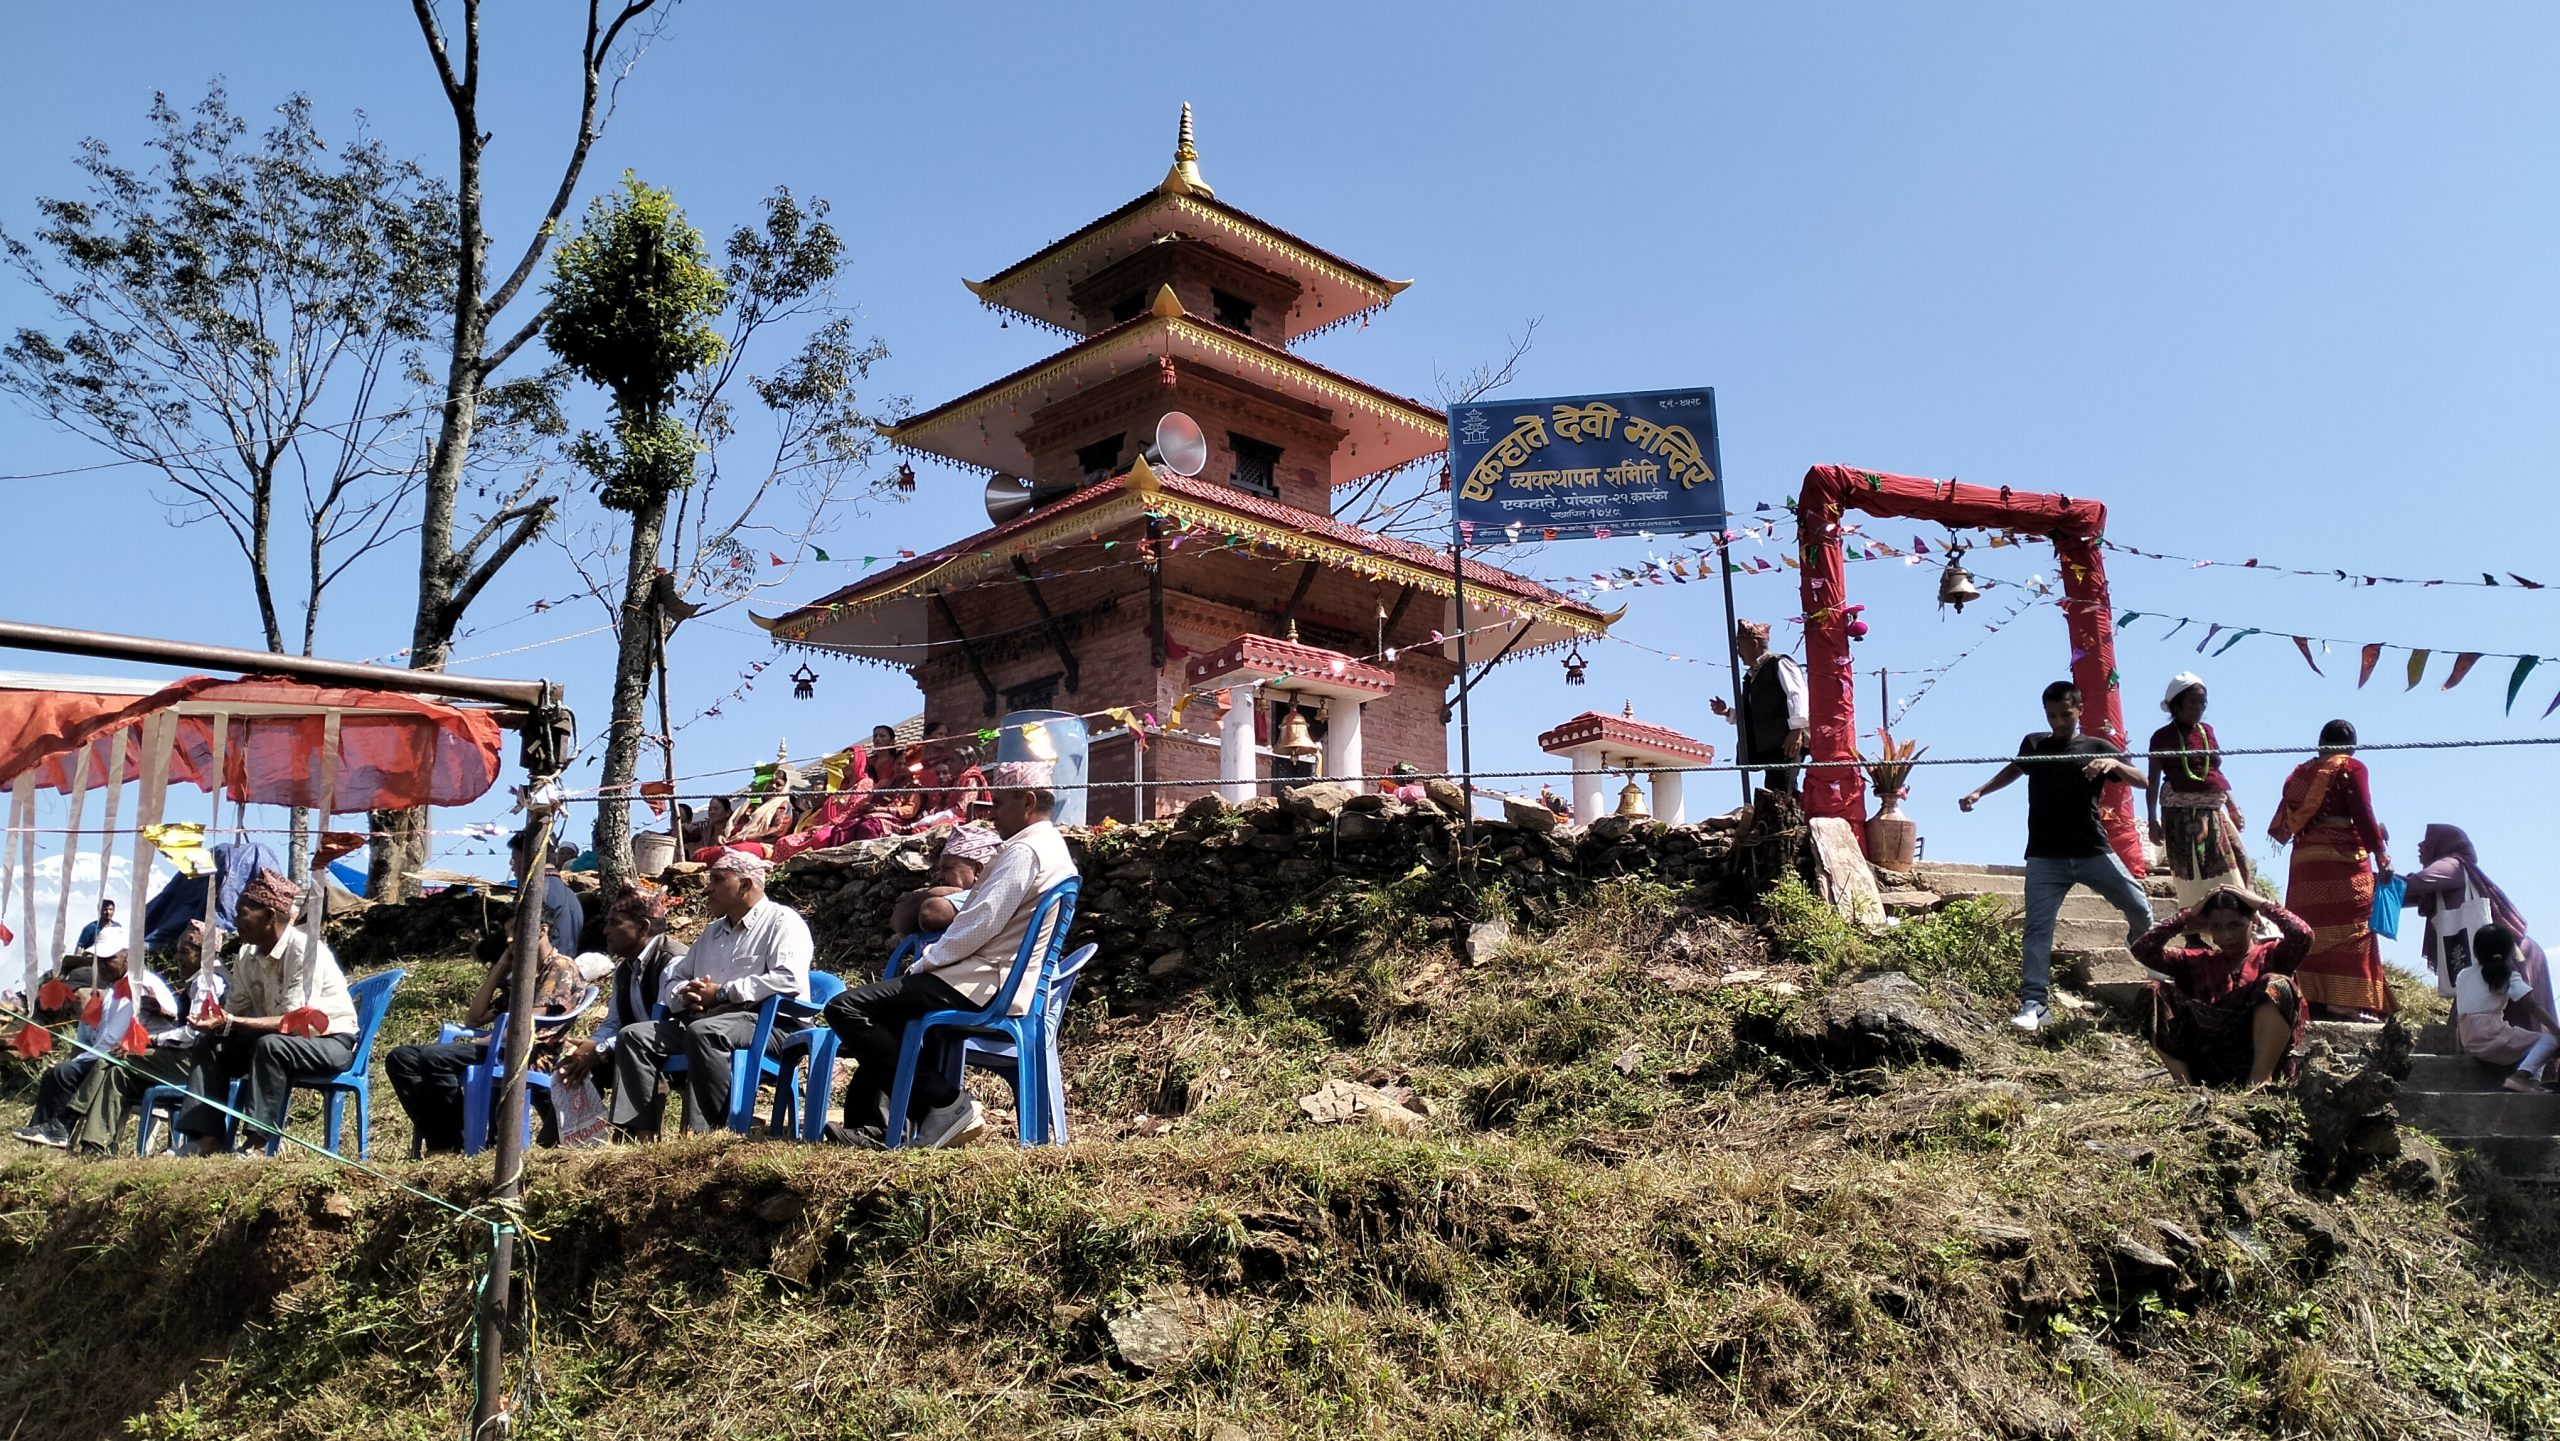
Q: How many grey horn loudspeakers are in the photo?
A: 2